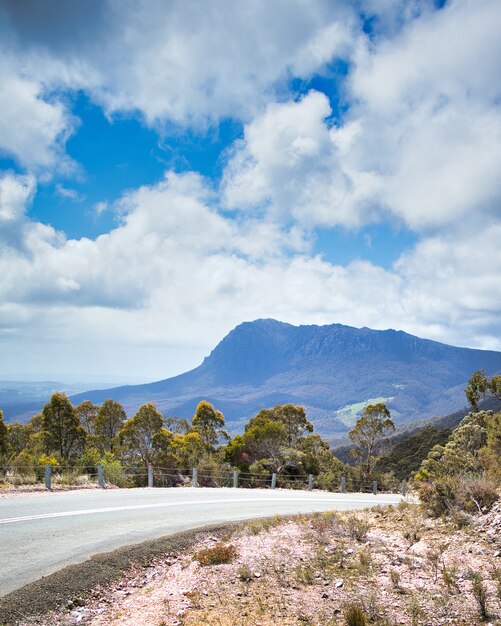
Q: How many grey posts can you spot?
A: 10